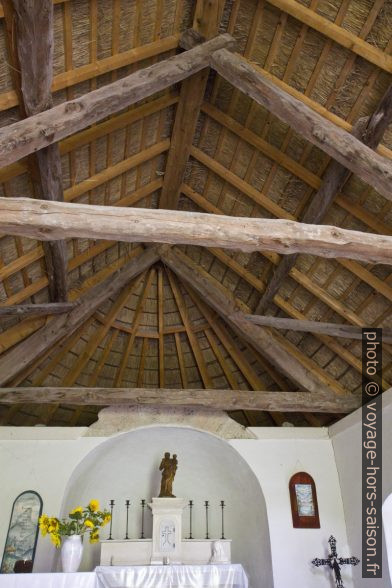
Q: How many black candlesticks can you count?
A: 6